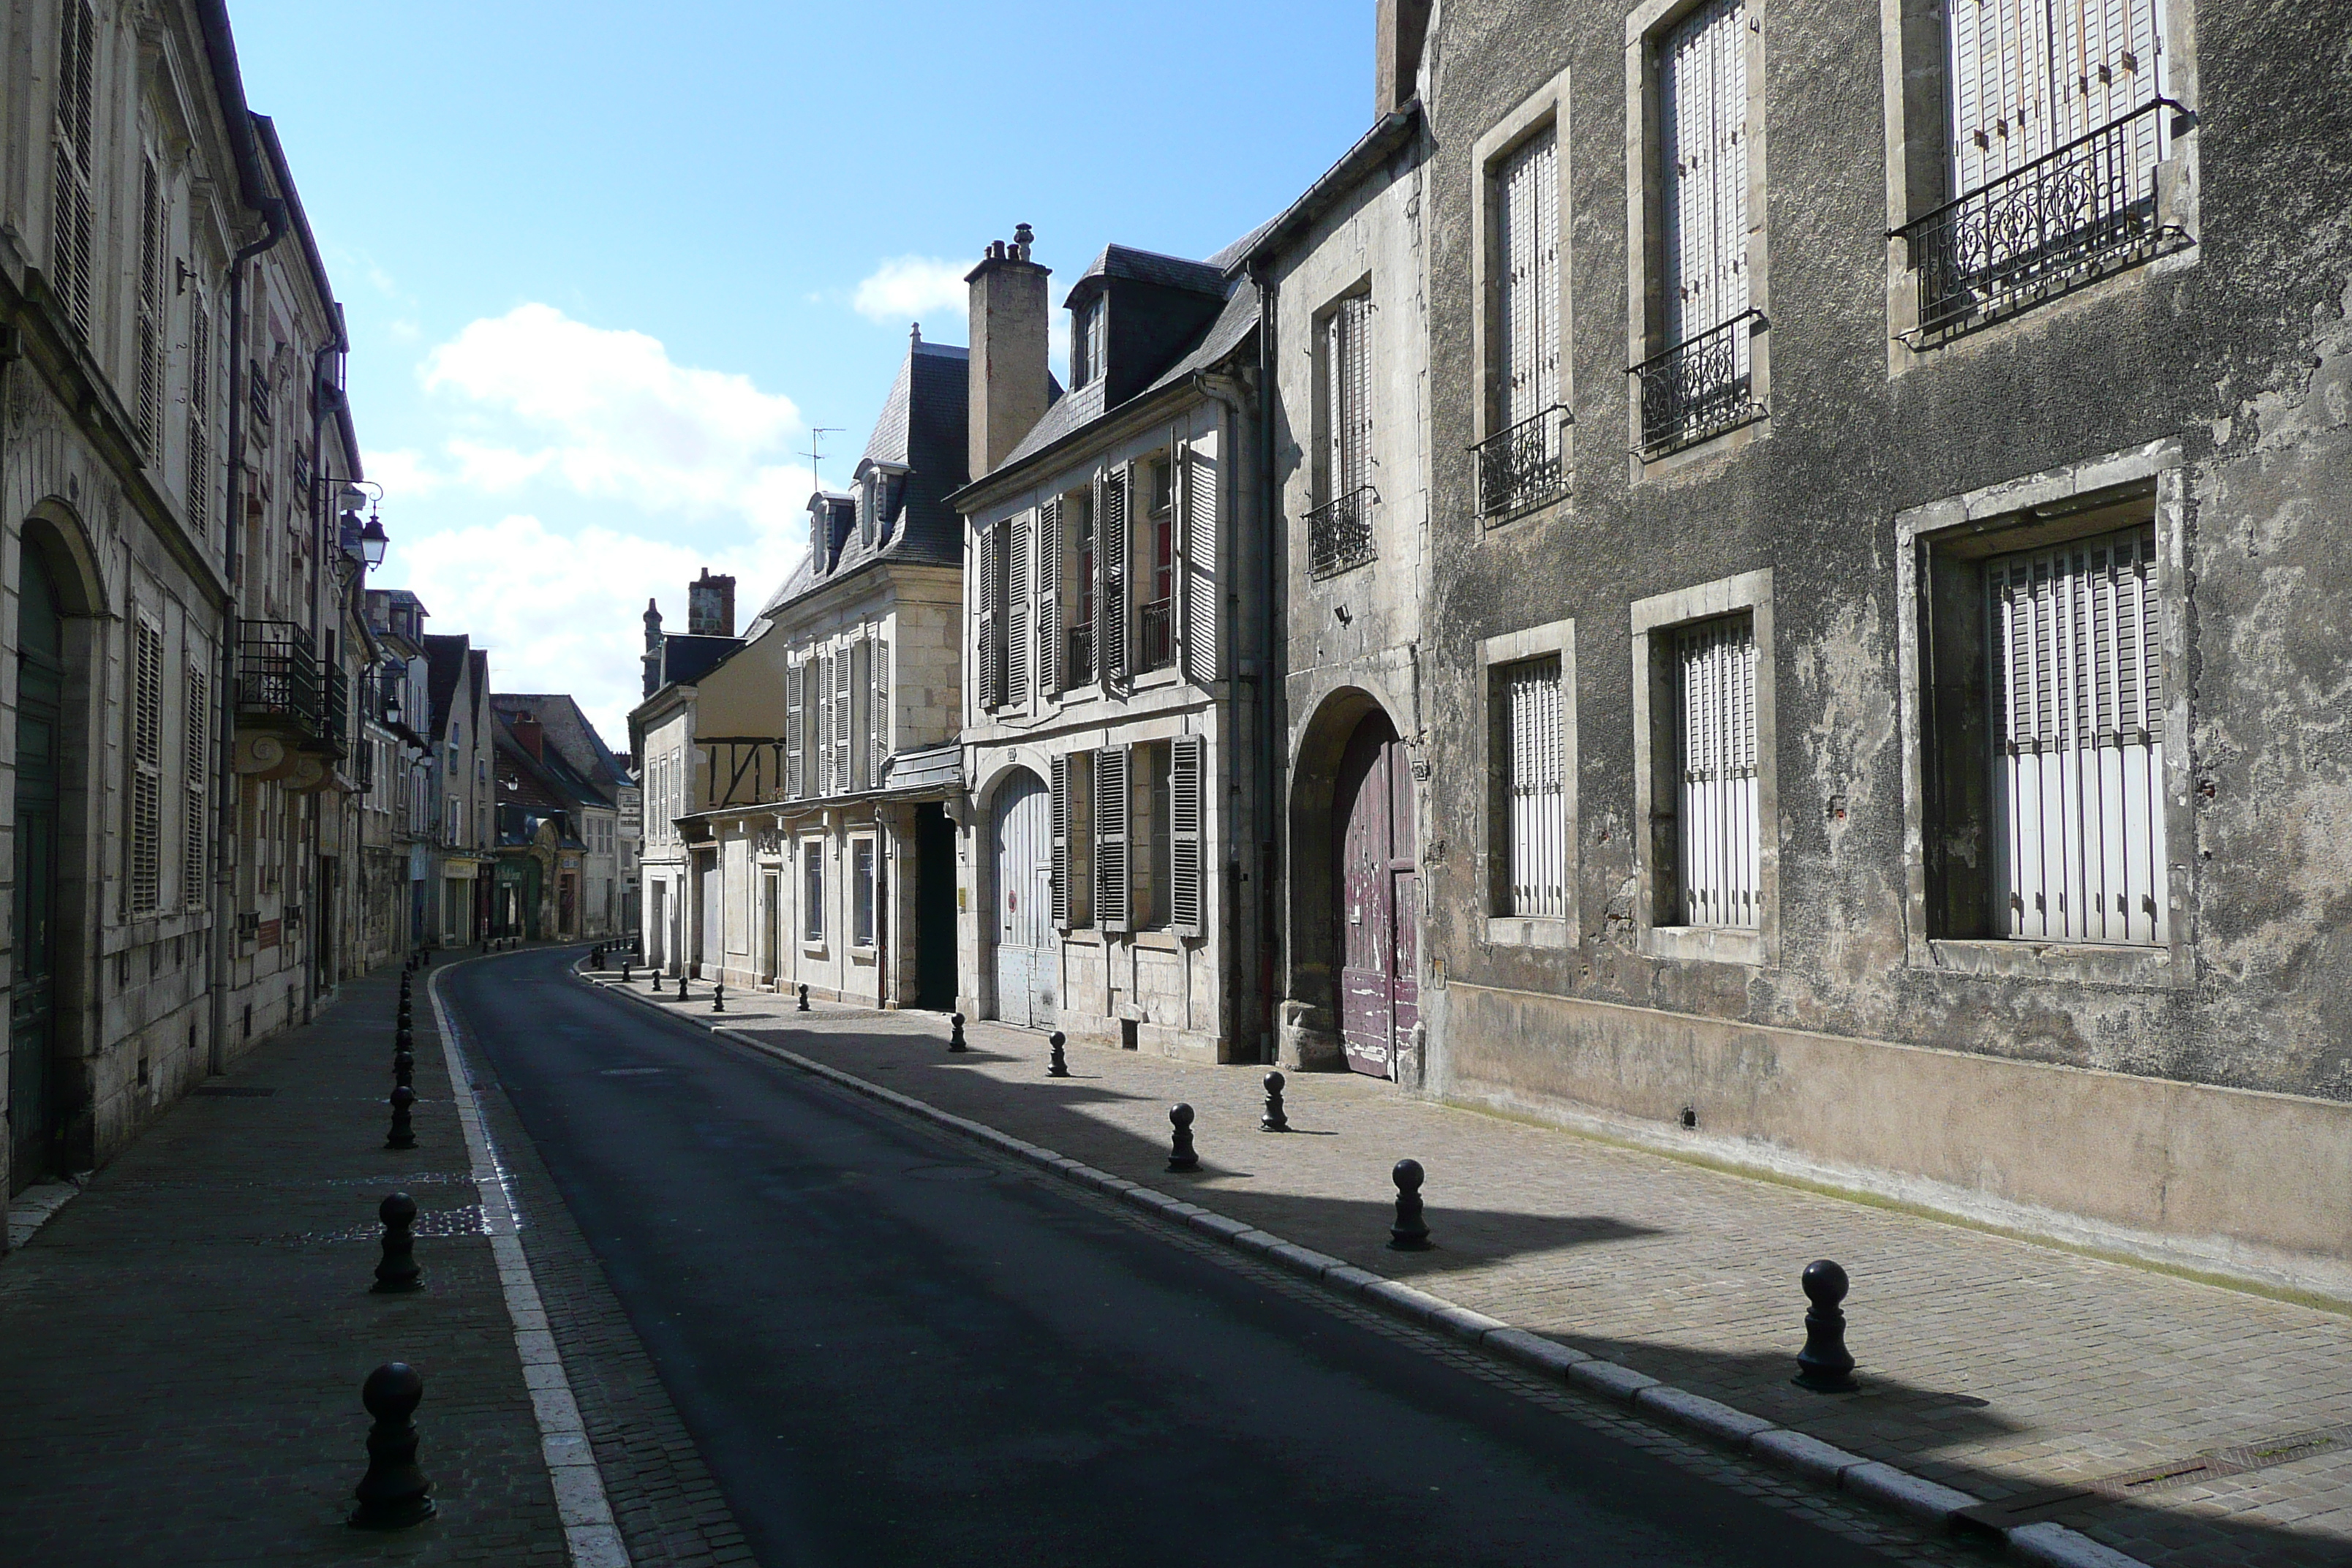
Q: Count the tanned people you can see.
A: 0